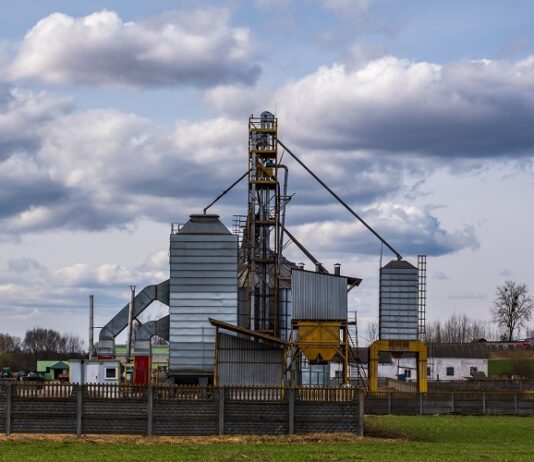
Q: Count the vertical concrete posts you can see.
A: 11